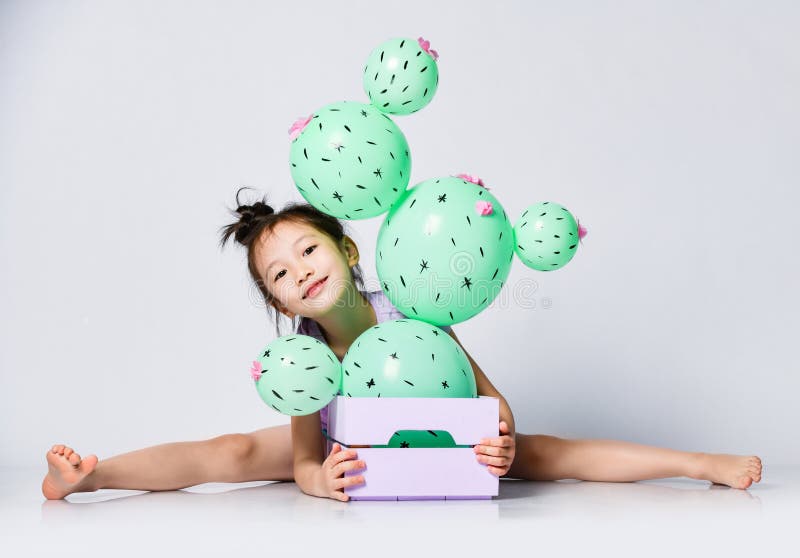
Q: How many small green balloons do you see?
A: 3